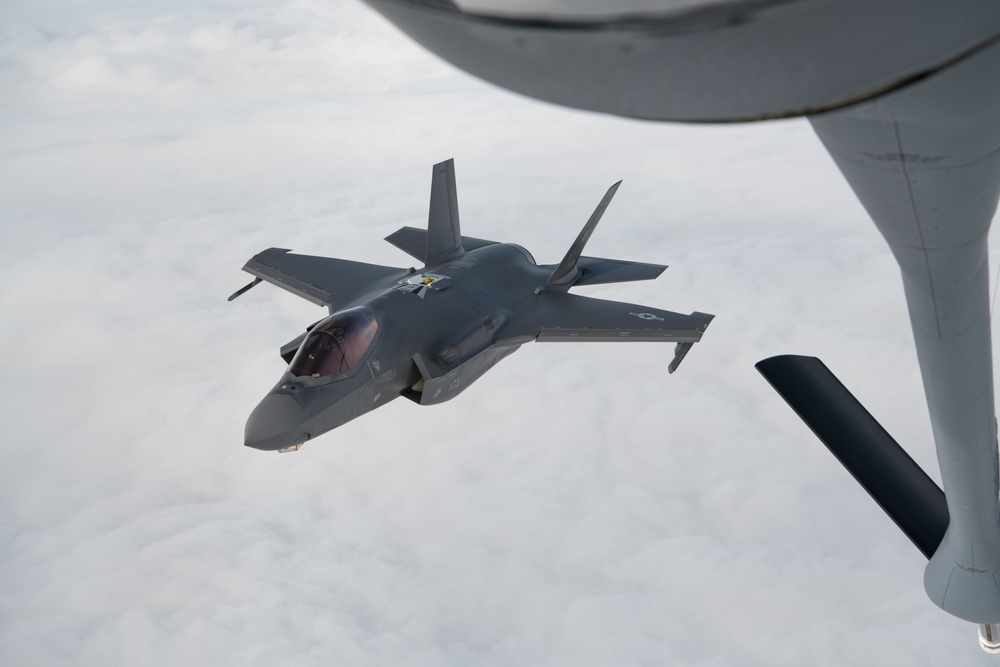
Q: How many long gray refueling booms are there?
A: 1